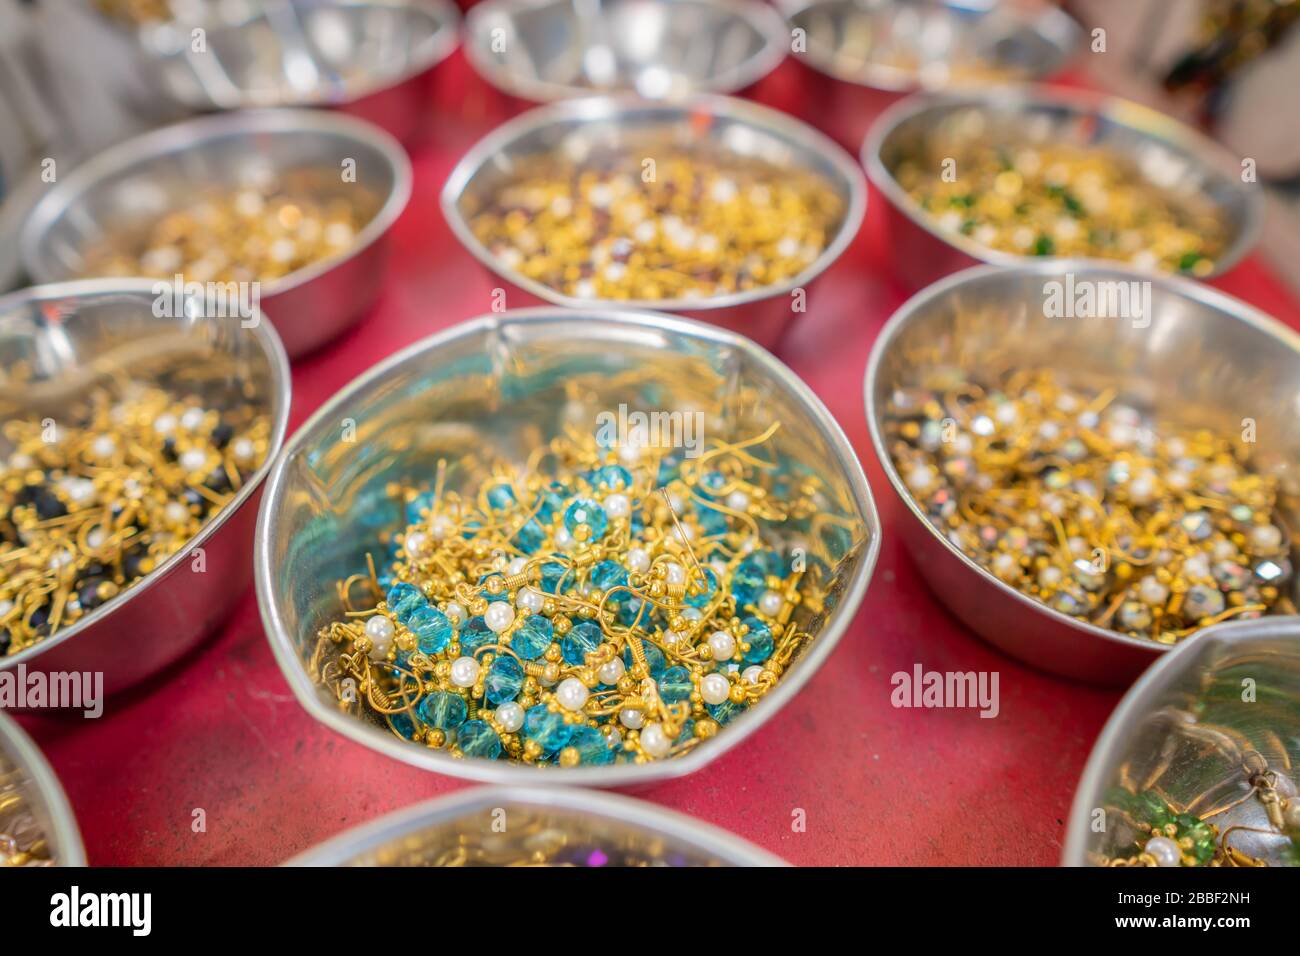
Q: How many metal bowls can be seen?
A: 12